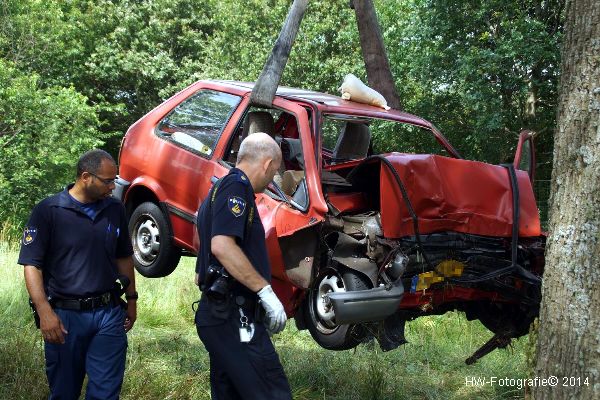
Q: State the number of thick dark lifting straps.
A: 2